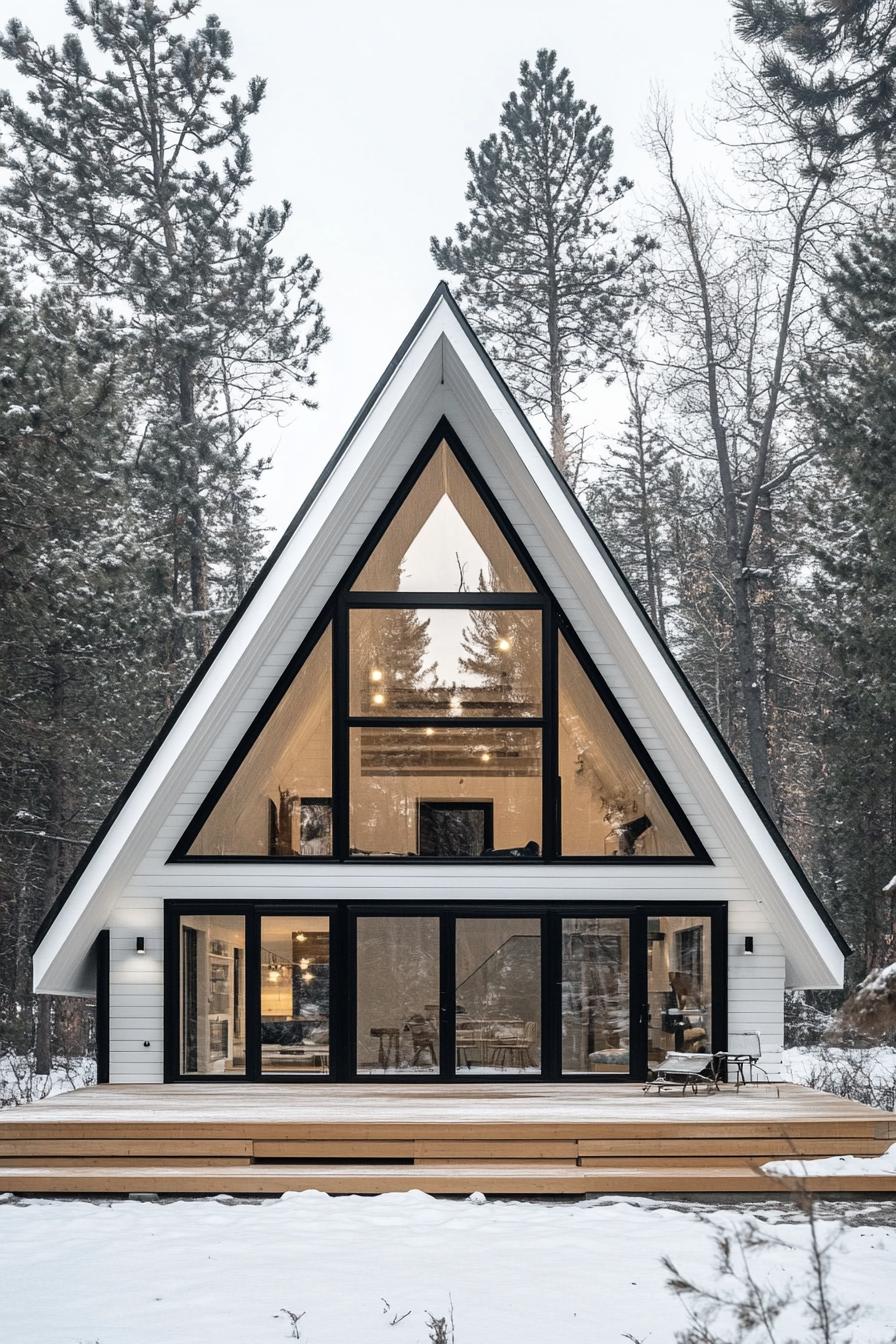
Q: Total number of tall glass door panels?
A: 6